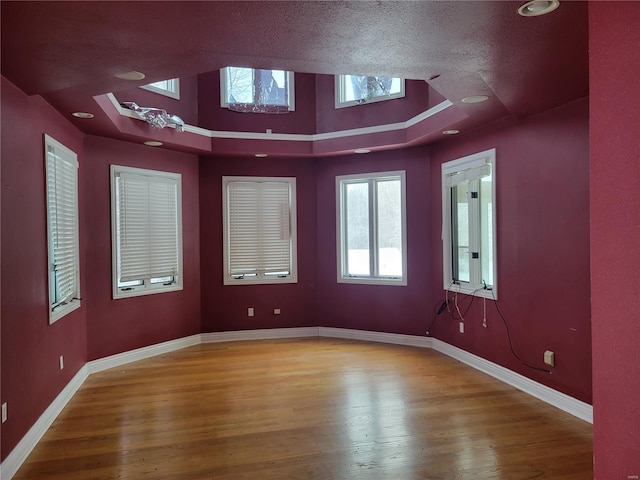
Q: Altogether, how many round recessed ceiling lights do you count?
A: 8